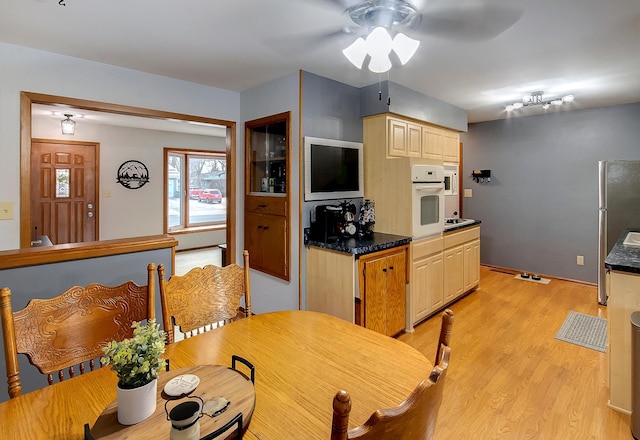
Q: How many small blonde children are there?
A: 0